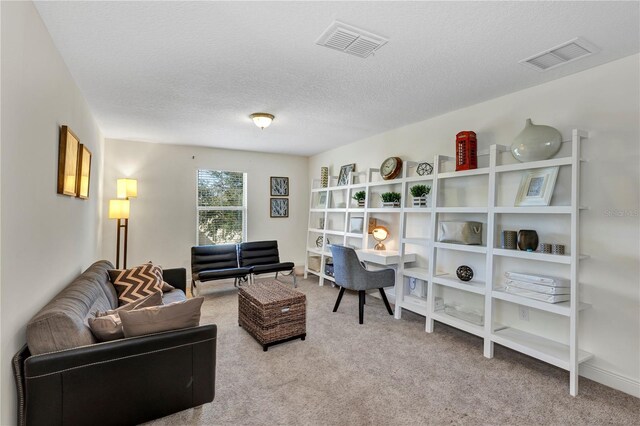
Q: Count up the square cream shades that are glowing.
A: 2